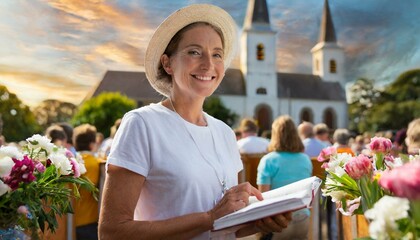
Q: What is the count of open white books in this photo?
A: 1